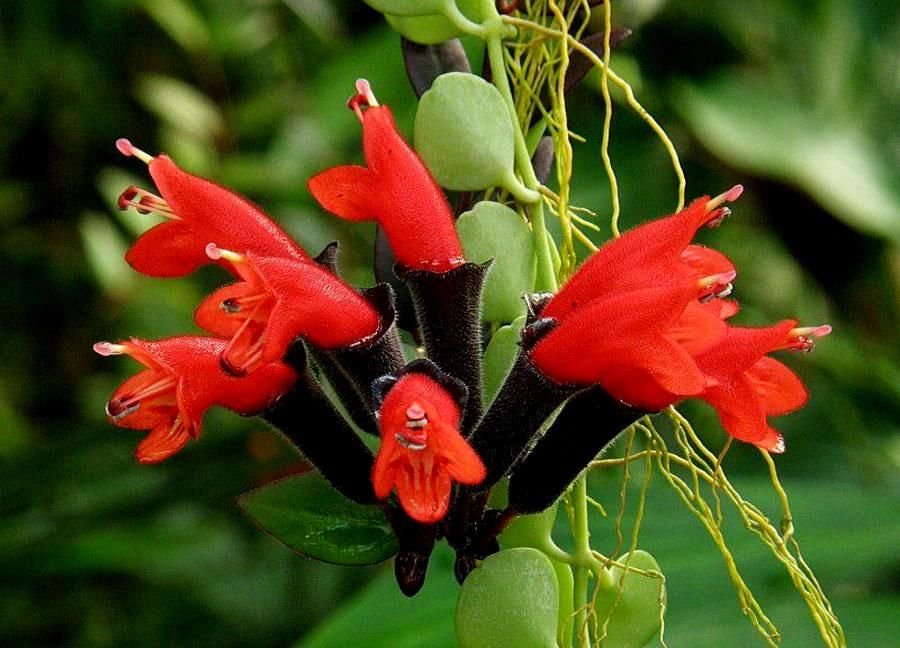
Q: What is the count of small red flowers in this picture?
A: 8